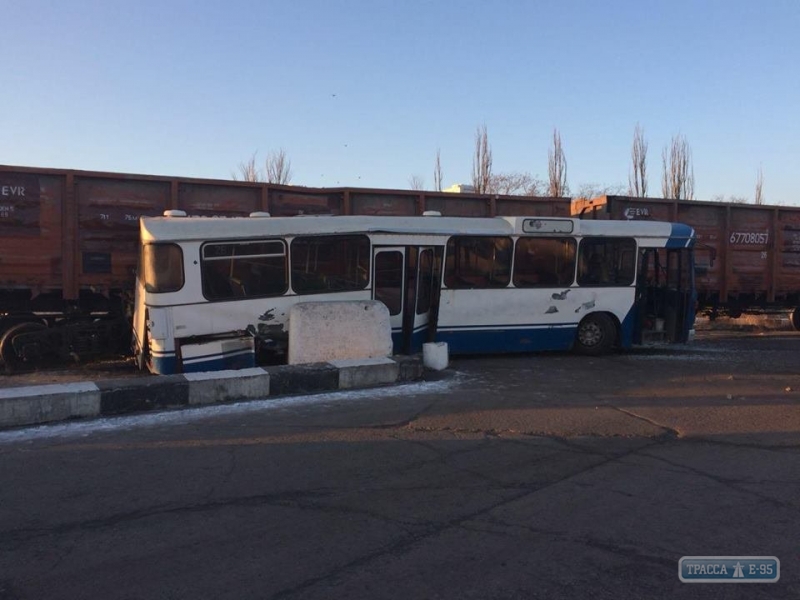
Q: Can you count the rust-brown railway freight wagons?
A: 2